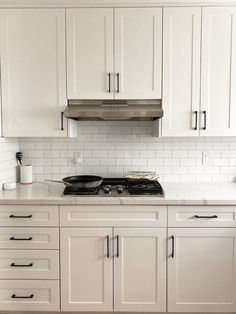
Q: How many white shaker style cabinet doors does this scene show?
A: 8